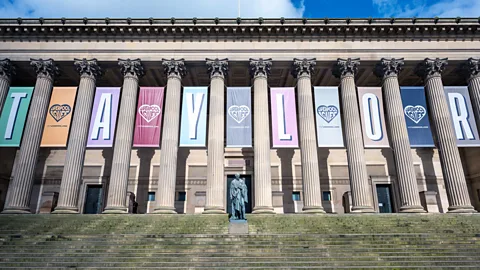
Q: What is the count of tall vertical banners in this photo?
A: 11